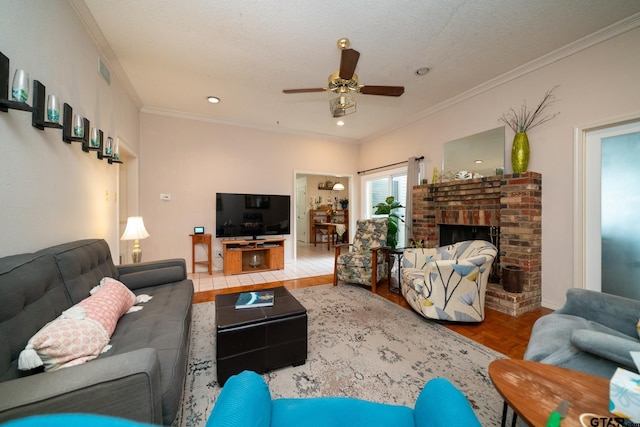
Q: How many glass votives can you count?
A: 6